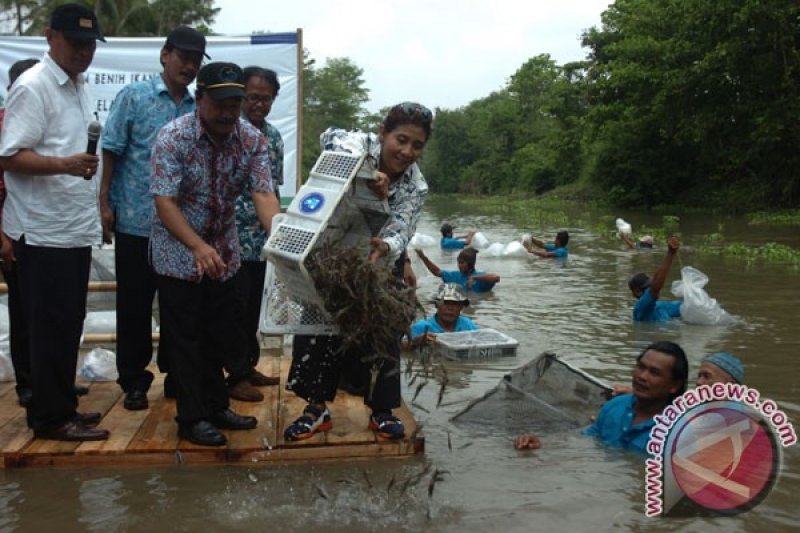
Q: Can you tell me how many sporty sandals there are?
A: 2